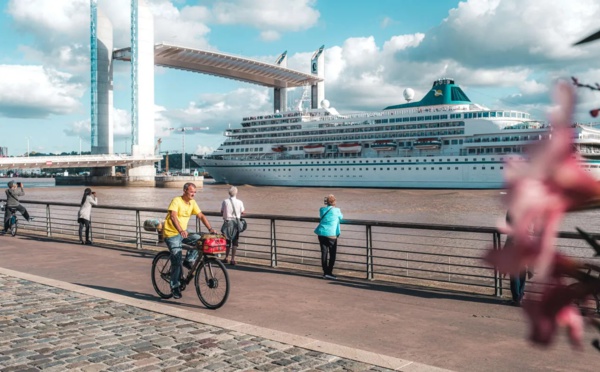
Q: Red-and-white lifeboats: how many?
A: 2